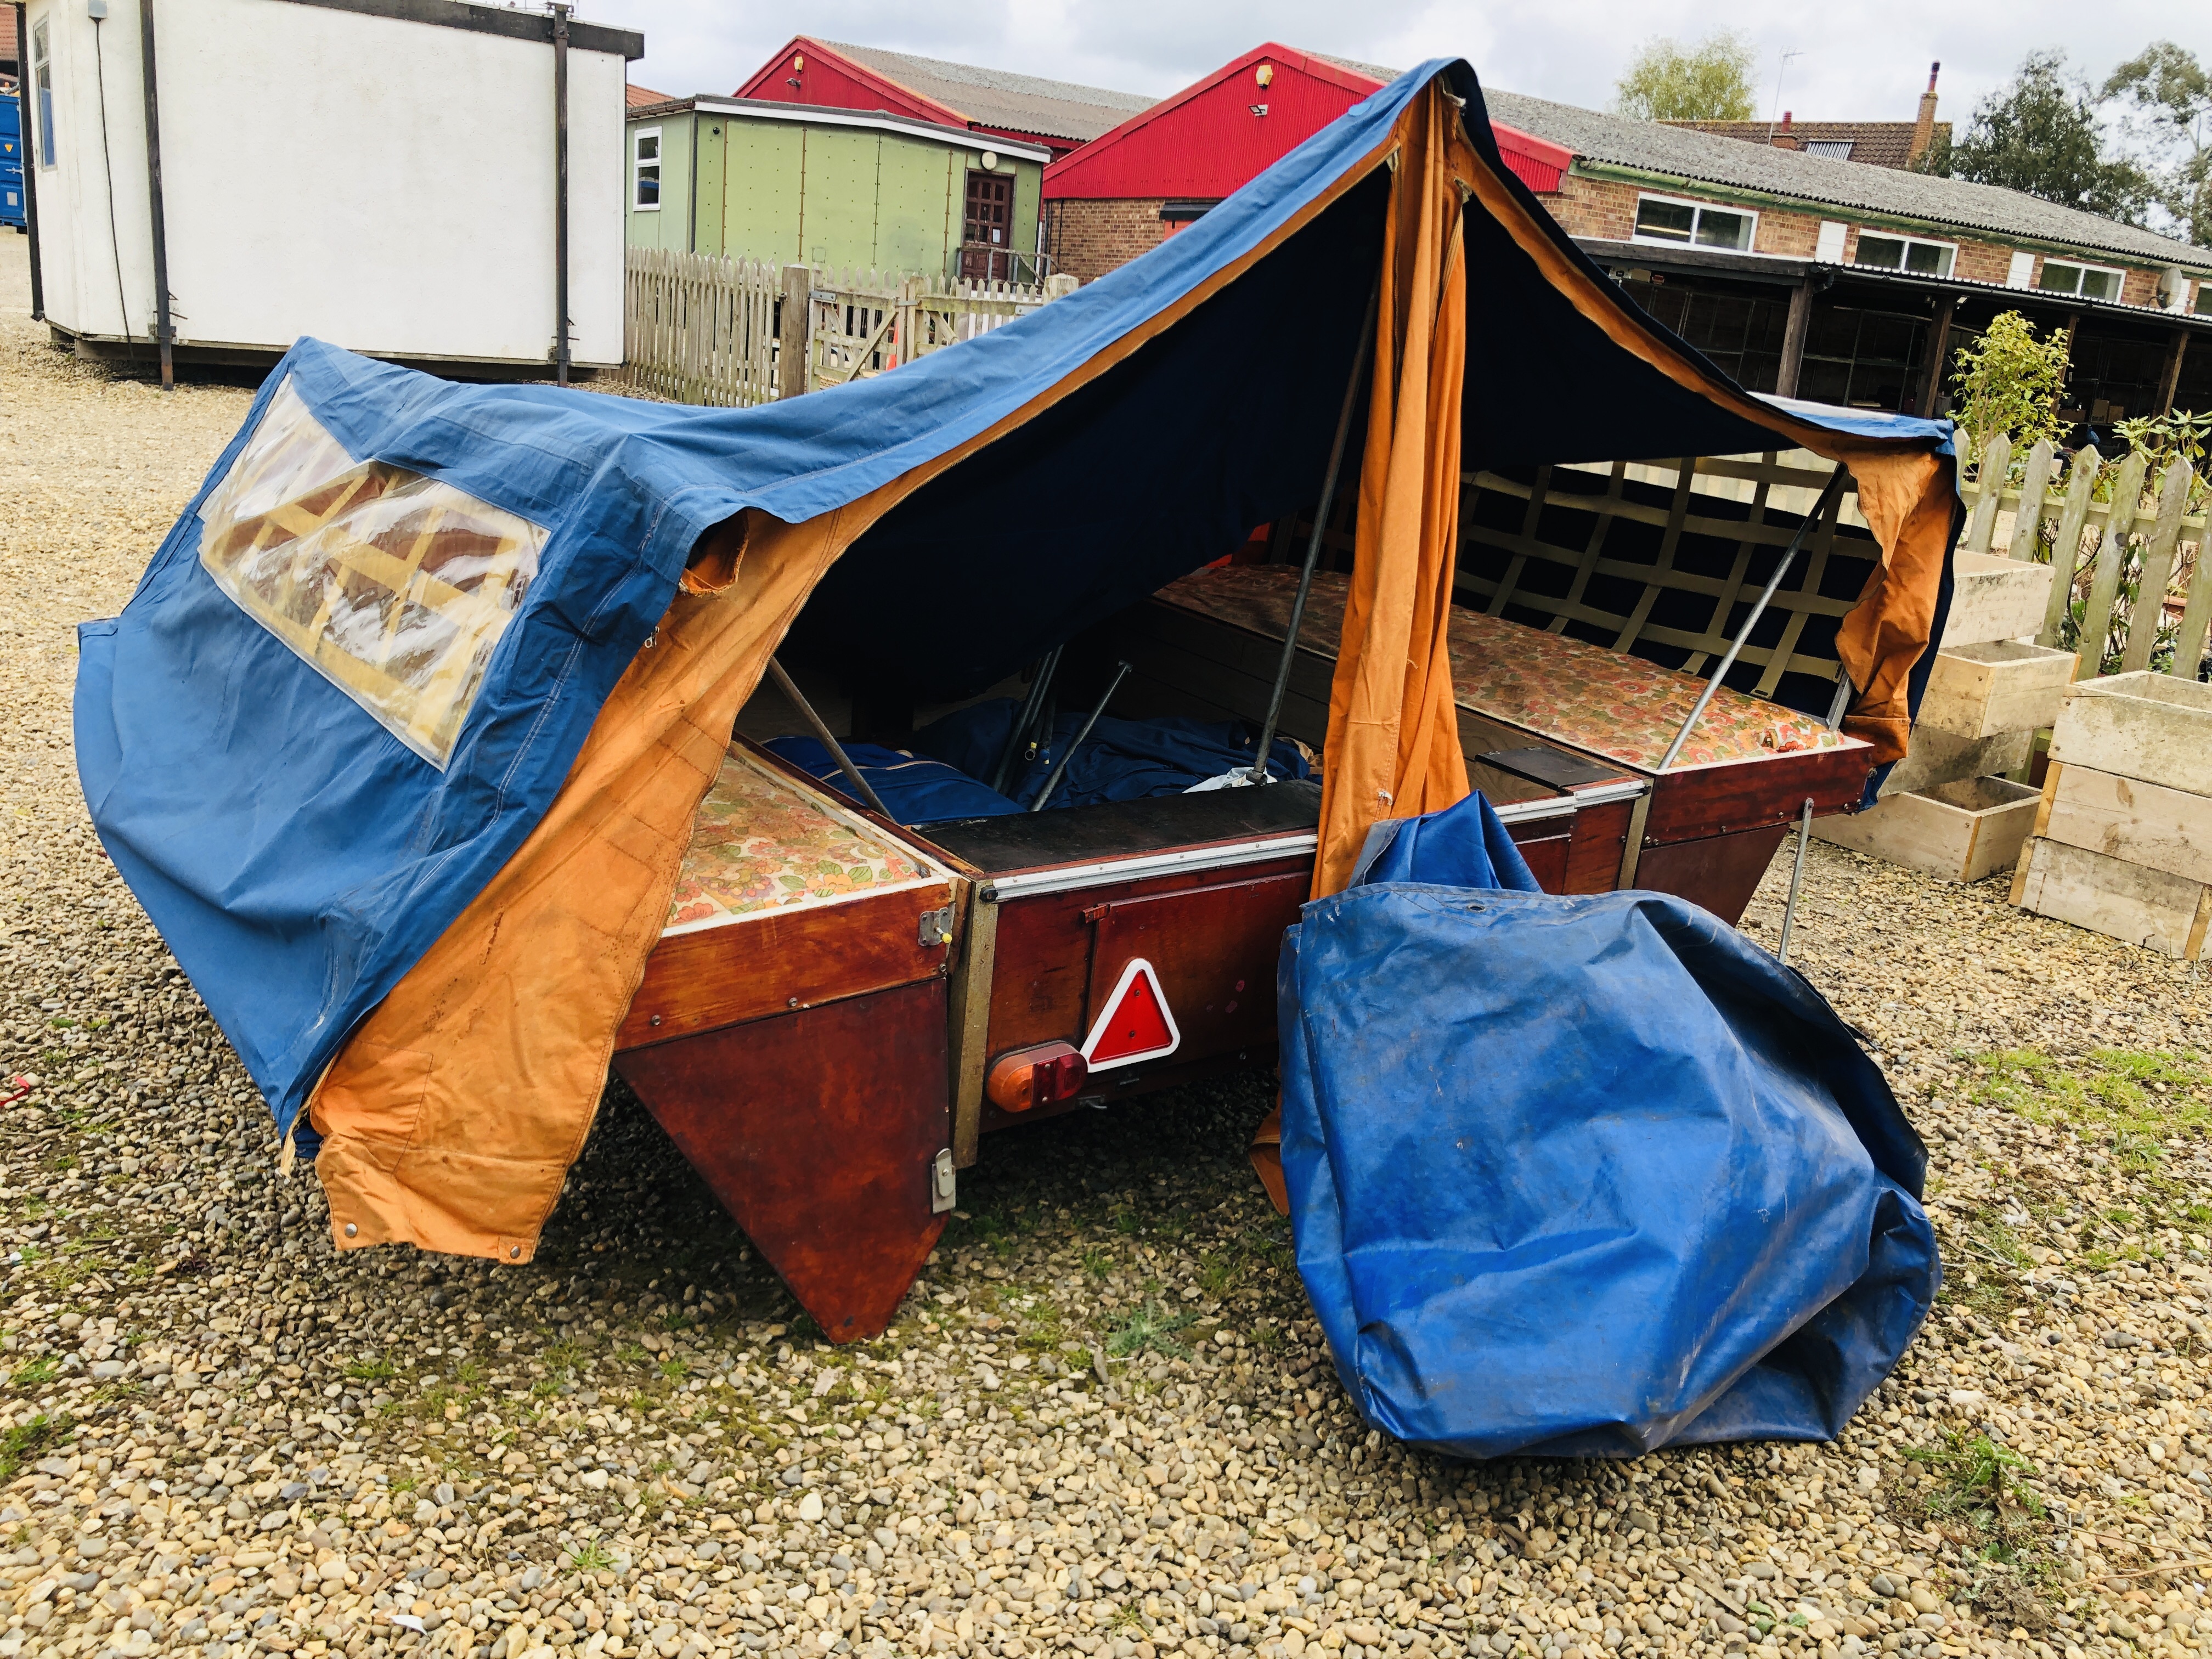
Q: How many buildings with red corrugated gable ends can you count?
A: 2